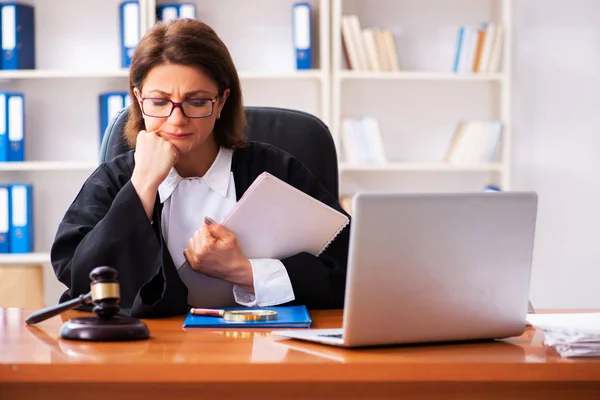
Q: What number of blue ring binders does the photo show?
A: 11